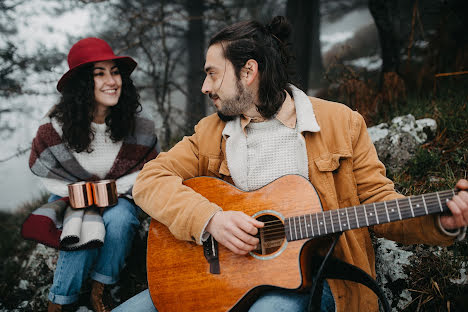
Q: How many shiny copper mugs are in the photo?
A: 2